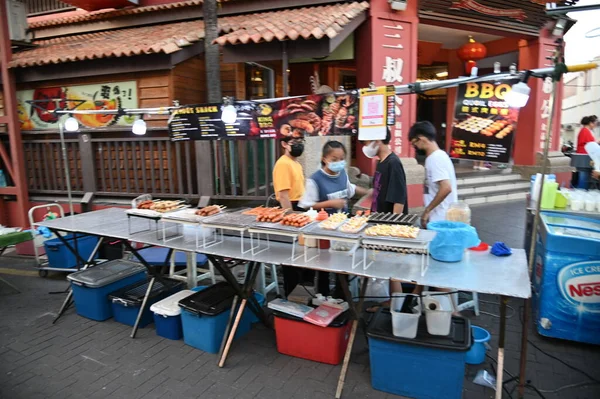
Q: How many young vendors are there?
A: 4